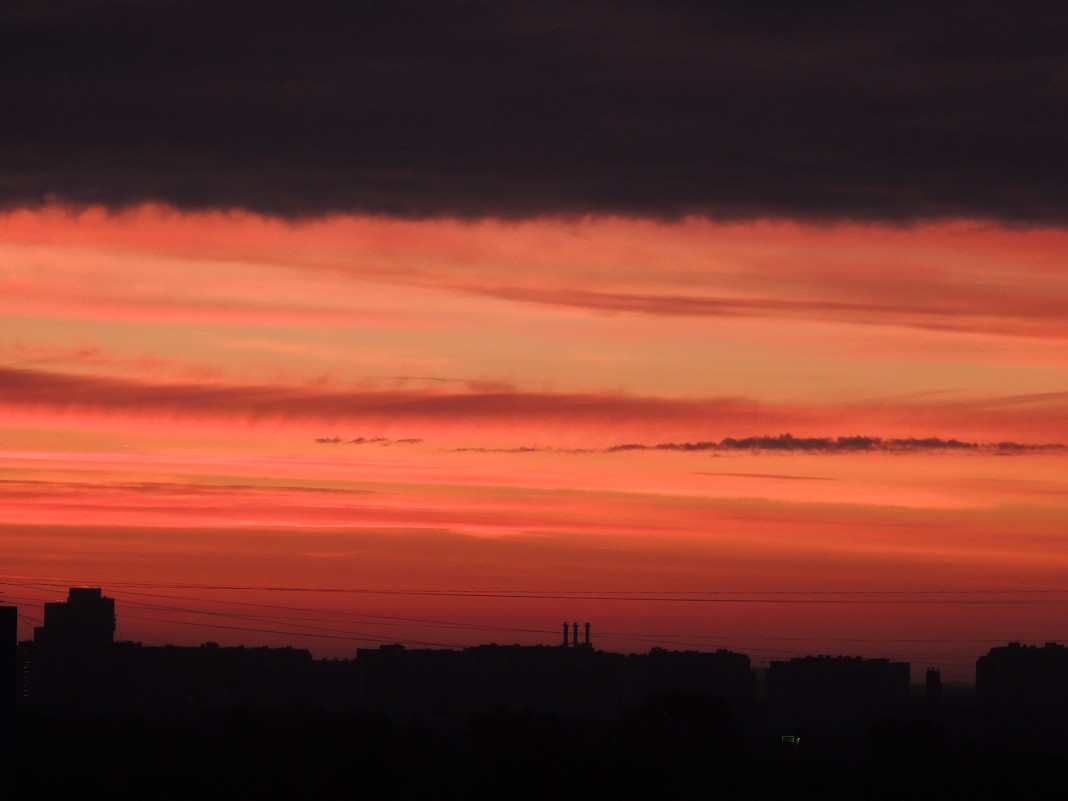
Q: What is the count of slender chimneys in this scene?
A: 3